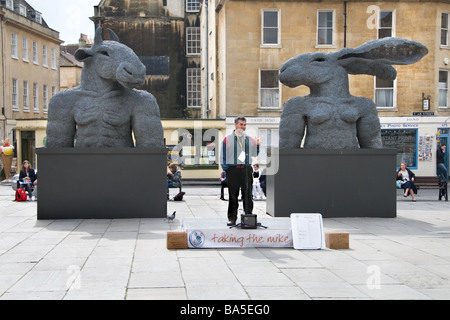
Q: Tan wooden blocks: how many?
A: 2